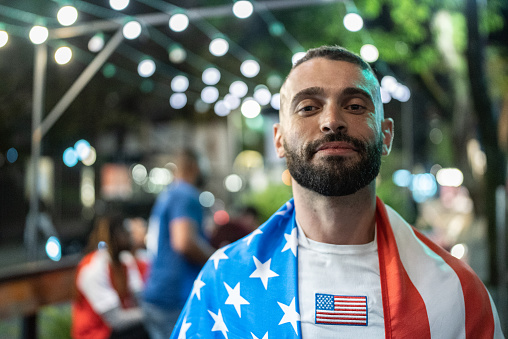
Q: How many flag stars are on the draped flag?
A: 11